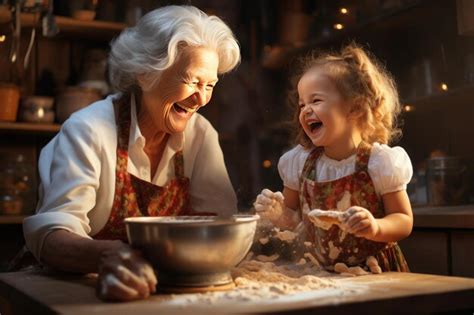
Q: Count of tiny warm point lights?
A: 5